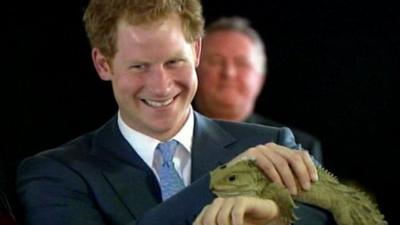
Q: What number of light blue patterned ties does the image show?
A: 1